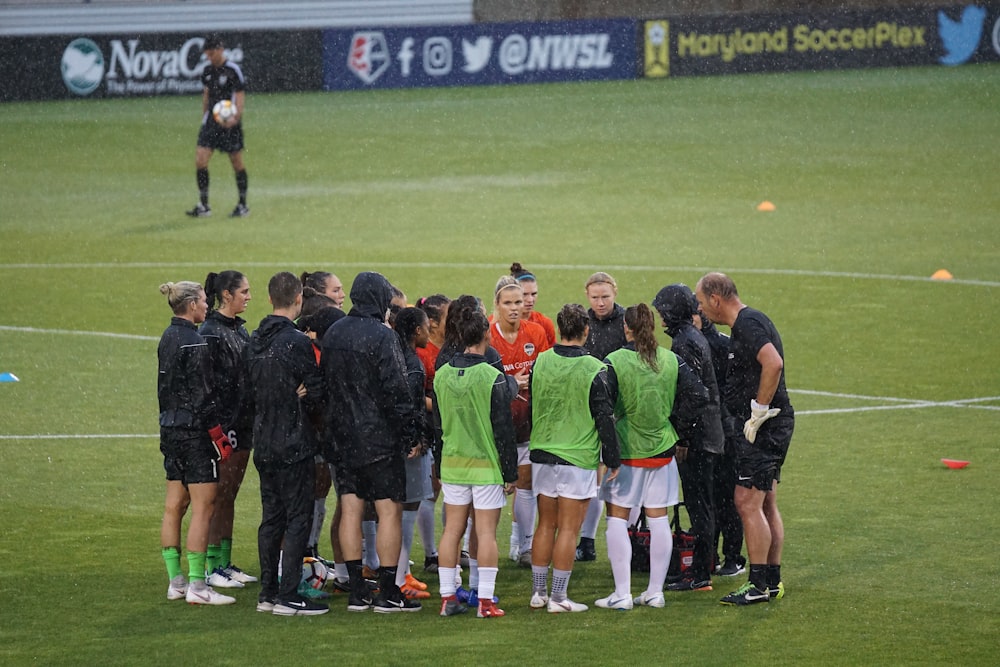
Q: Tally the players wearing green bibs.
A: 3